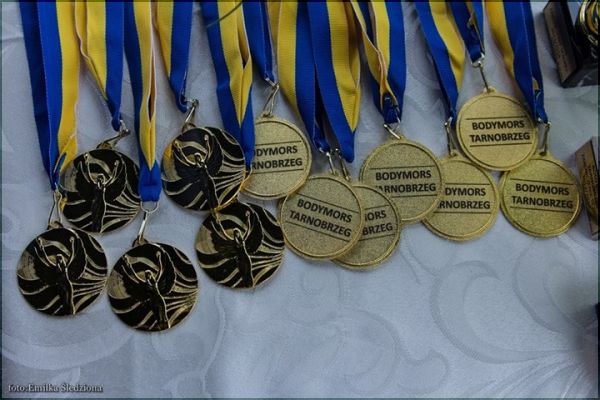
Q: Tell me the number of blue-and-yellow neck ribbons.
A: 12